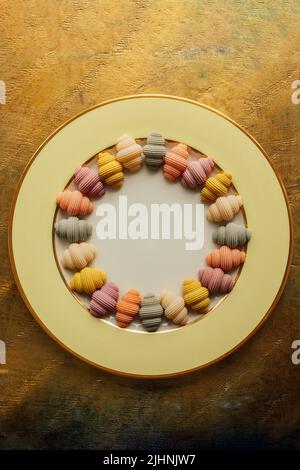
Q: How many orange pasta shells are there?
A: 4